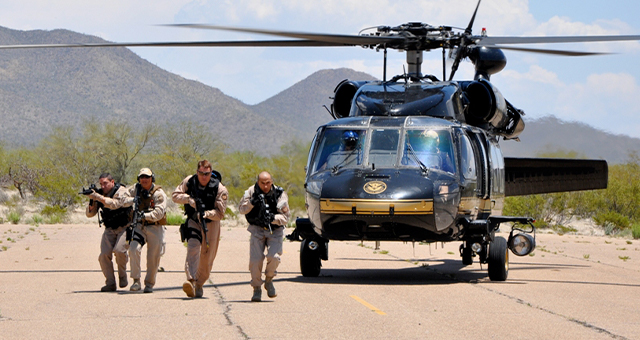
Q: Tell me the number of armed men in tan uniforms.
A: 4